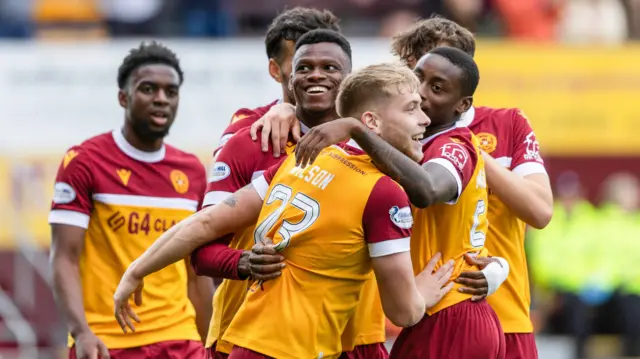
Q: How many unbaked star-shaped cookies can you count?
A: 0